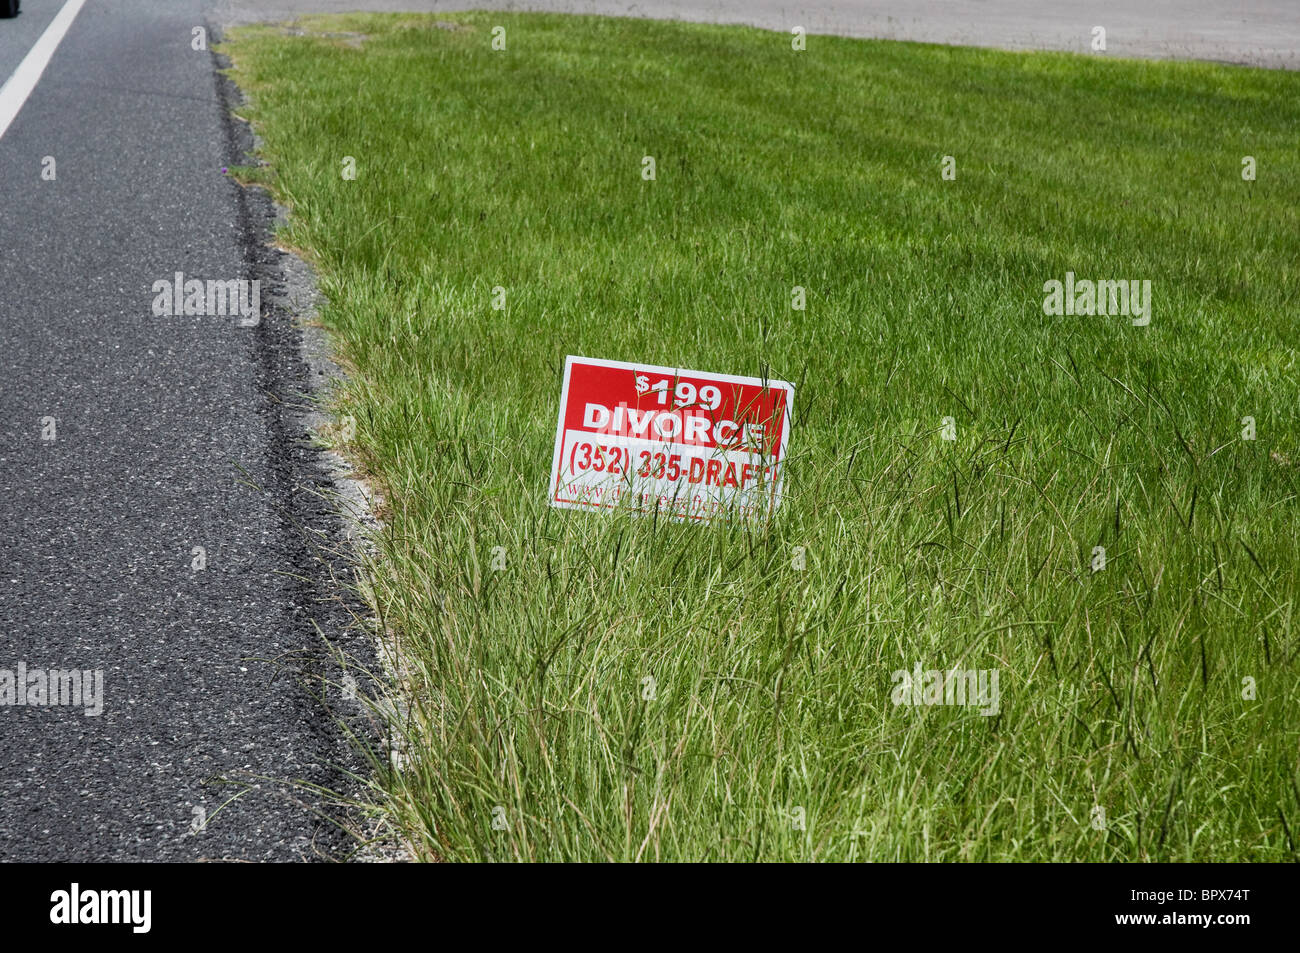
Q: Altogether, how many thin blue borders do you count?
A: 0